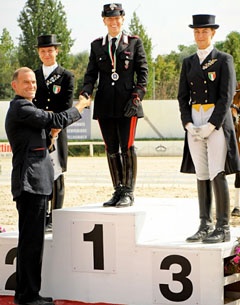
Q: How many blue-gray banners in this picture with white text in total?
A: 1